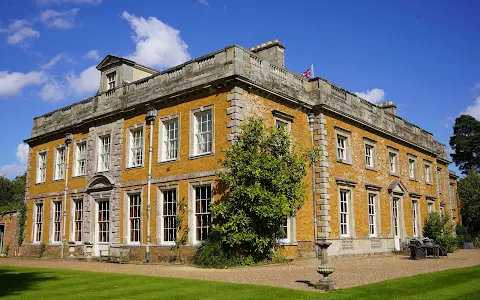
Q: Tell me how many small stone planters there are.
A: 2